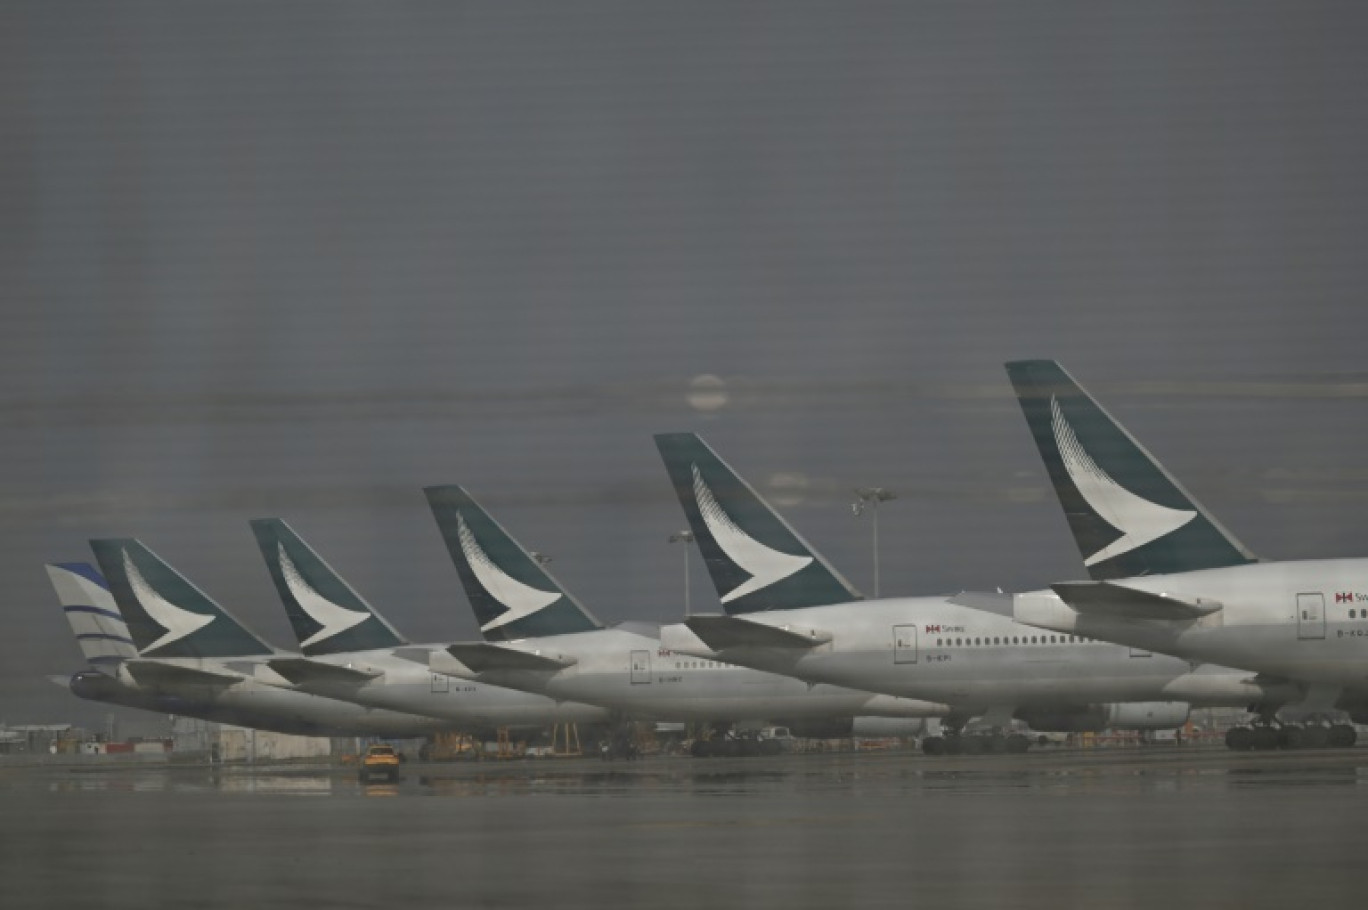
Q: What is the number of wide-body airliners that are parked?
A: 6